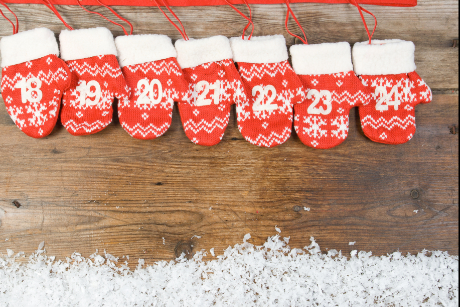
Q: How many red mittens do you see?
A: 7